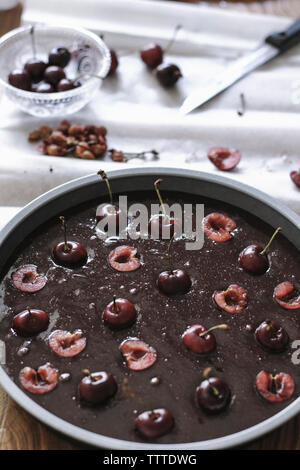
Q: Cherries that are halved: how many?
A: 11